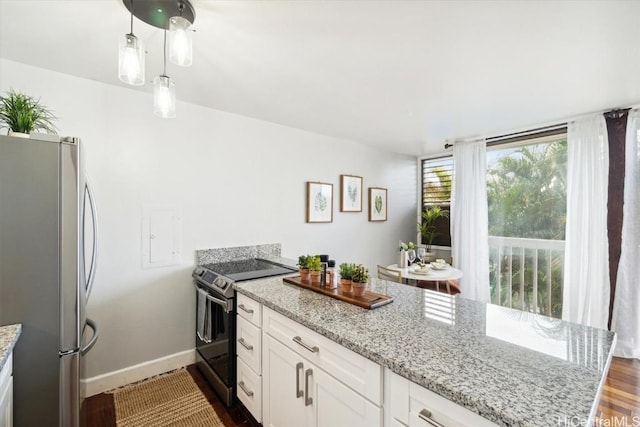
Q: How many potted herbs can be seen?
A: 4